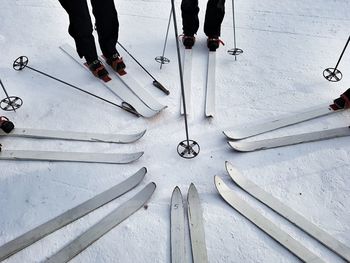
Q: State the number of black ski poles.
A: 7